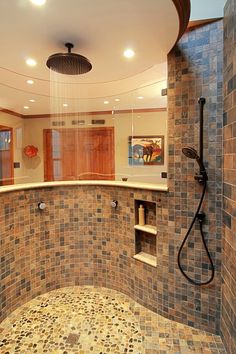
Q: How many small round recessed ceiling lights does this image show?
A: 10